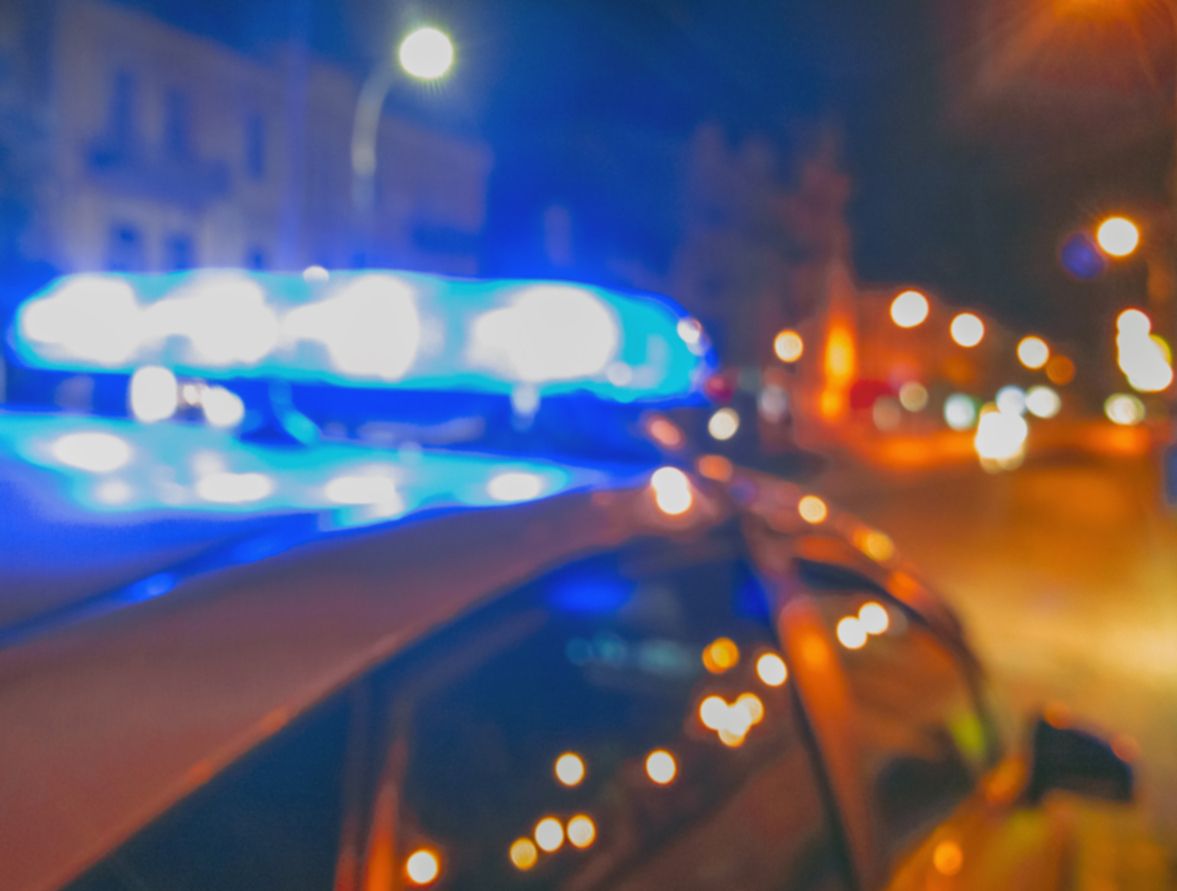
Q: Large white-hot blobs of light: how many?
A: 4